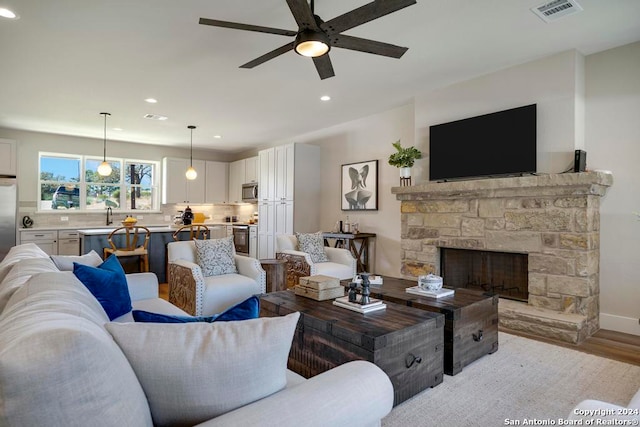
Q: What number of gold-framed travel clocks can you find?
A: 0